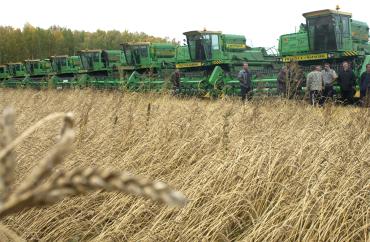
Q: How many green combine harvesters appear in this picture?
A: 8